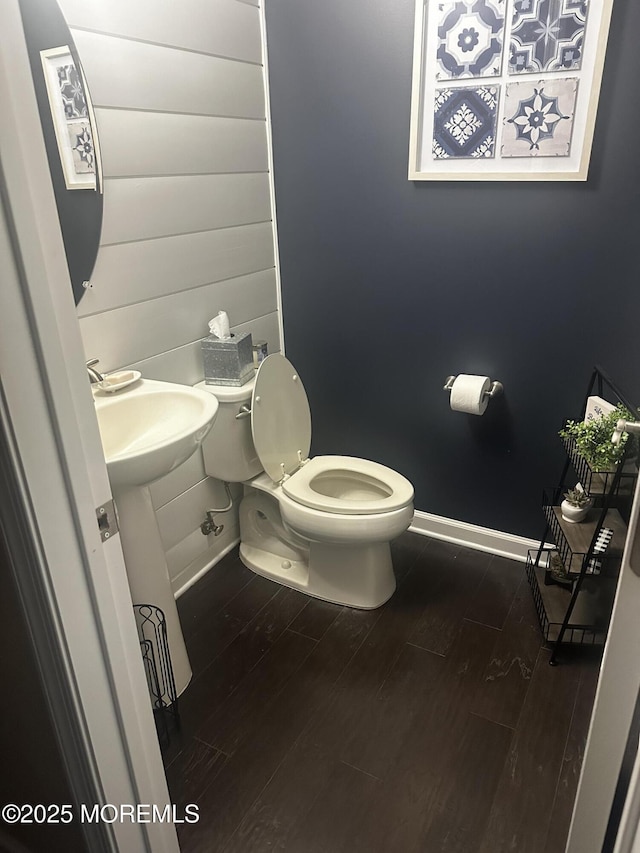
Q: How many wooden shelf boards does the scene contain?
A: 3